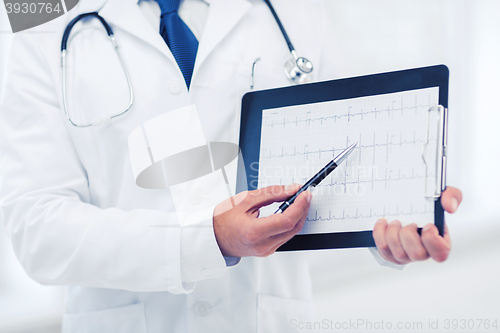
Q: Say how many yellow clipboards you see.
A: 0